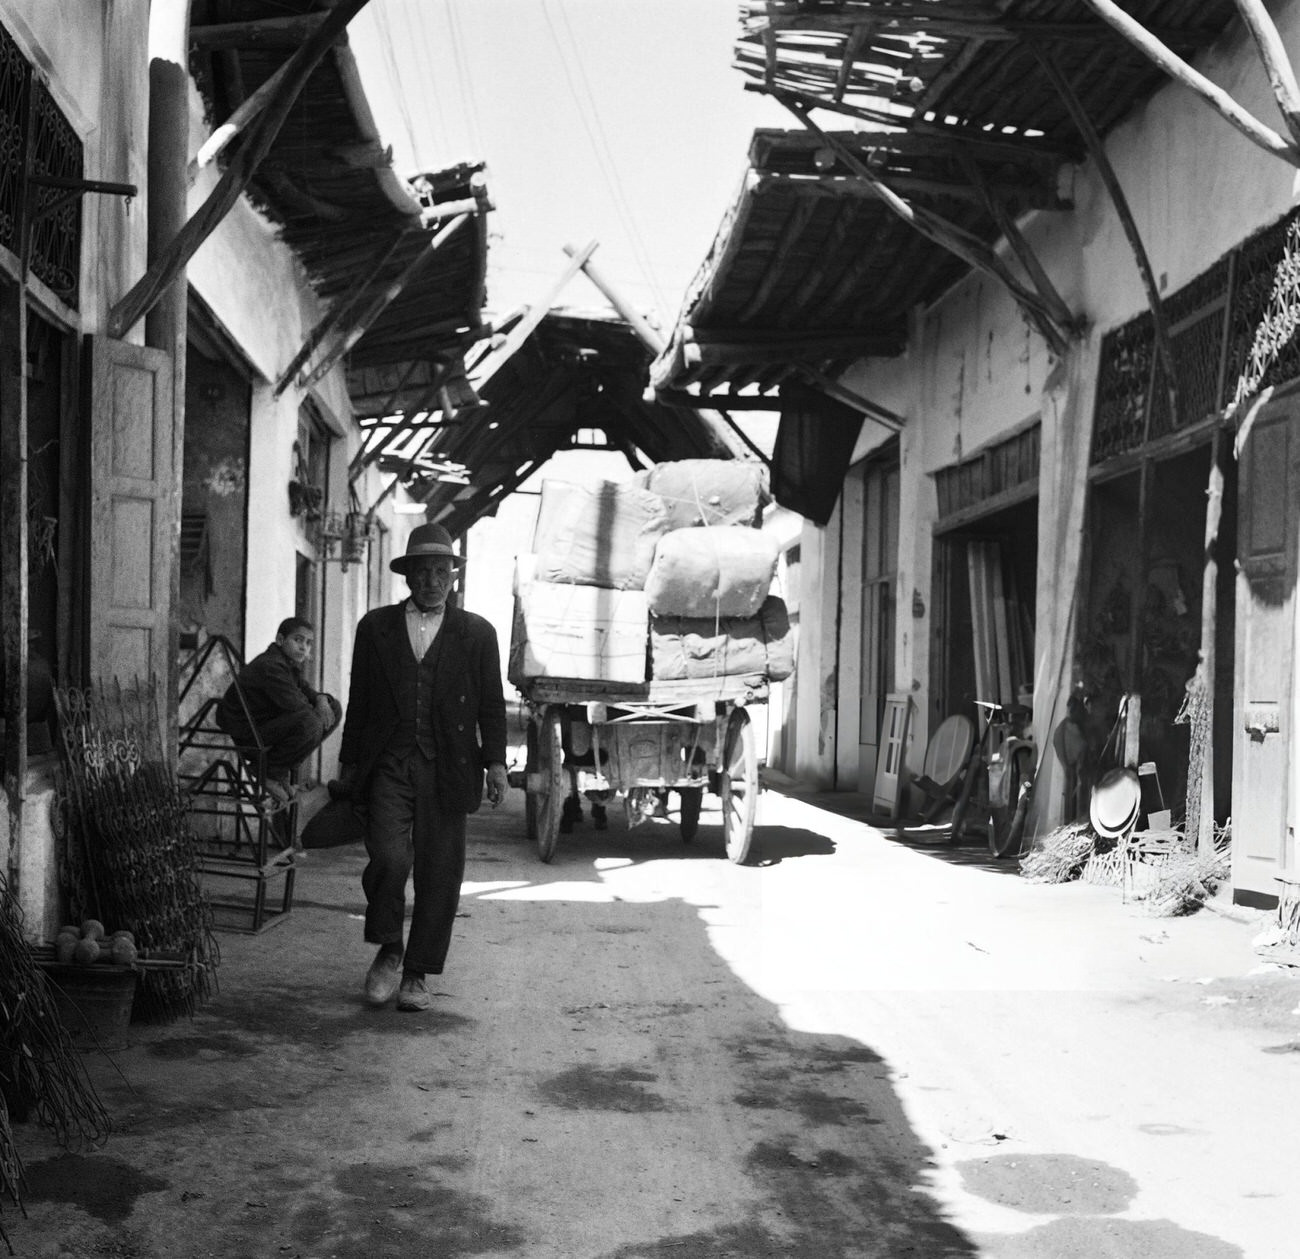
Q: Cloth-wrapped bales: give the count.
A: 5